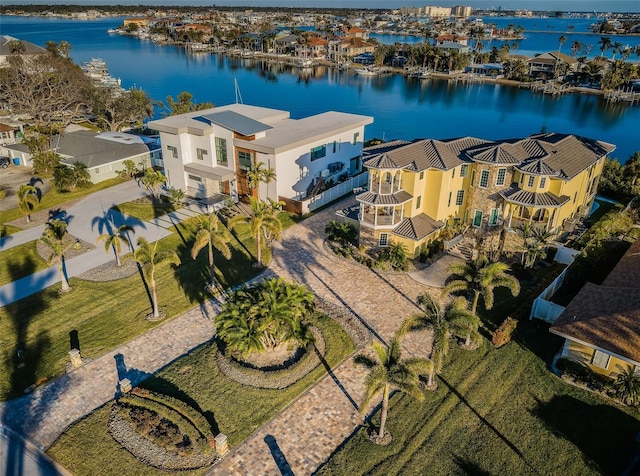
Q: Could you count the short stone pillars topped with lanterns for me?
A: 3